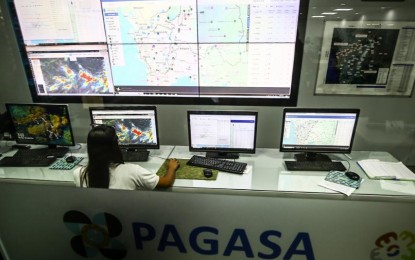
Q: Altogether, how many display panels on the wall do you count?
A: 6